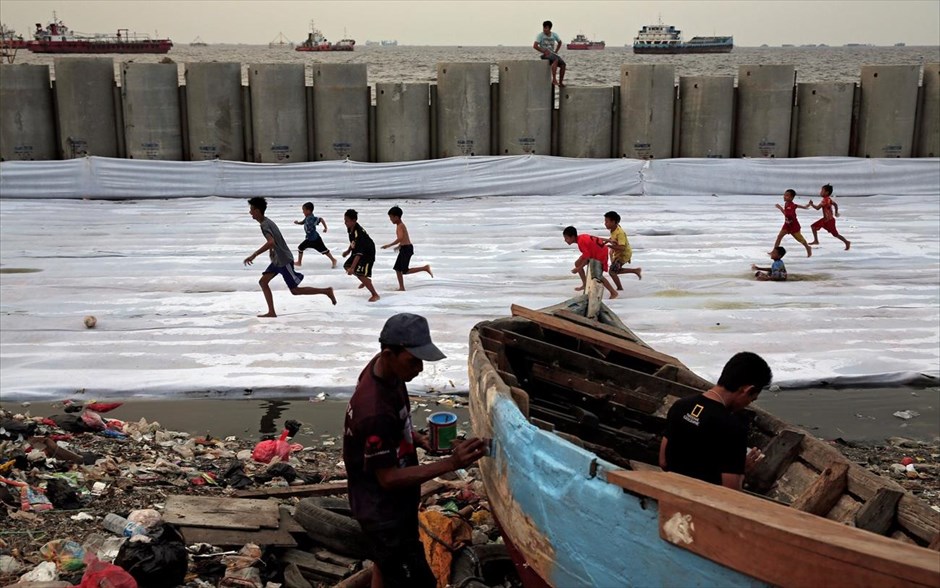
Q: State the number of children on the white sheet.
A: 9